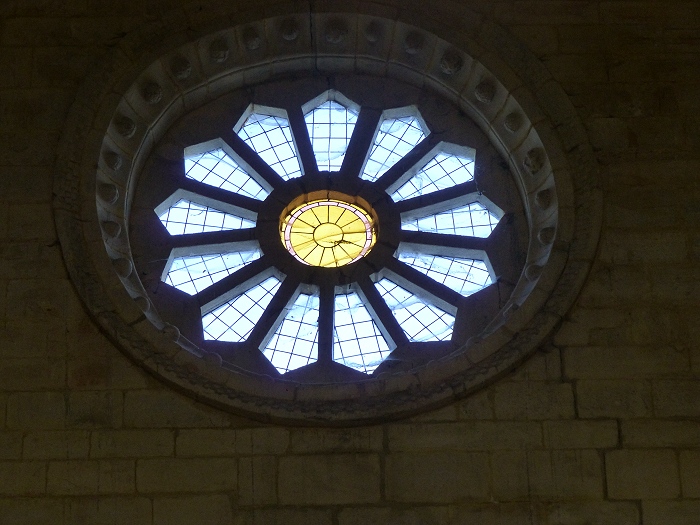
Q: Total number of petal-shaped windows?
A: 13